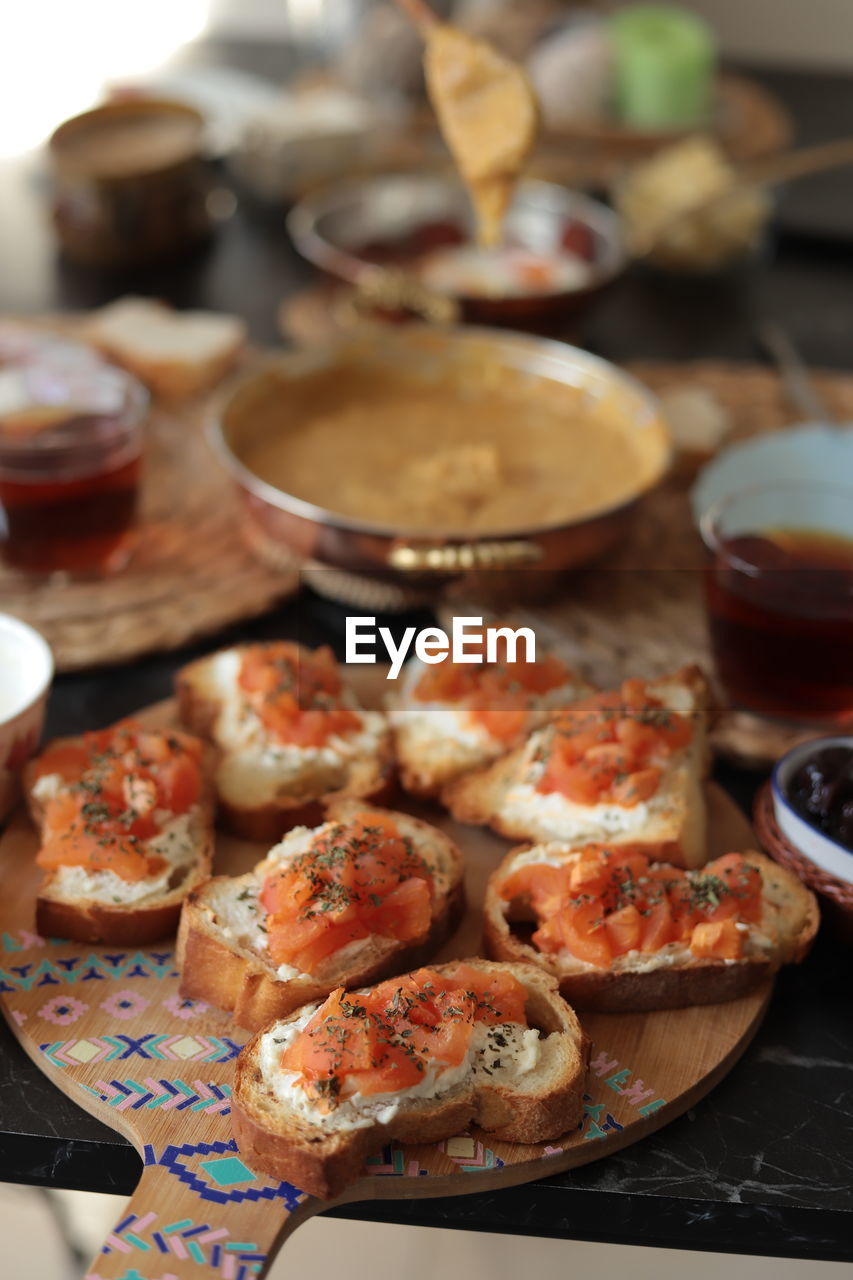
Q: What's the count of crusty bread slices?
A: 7